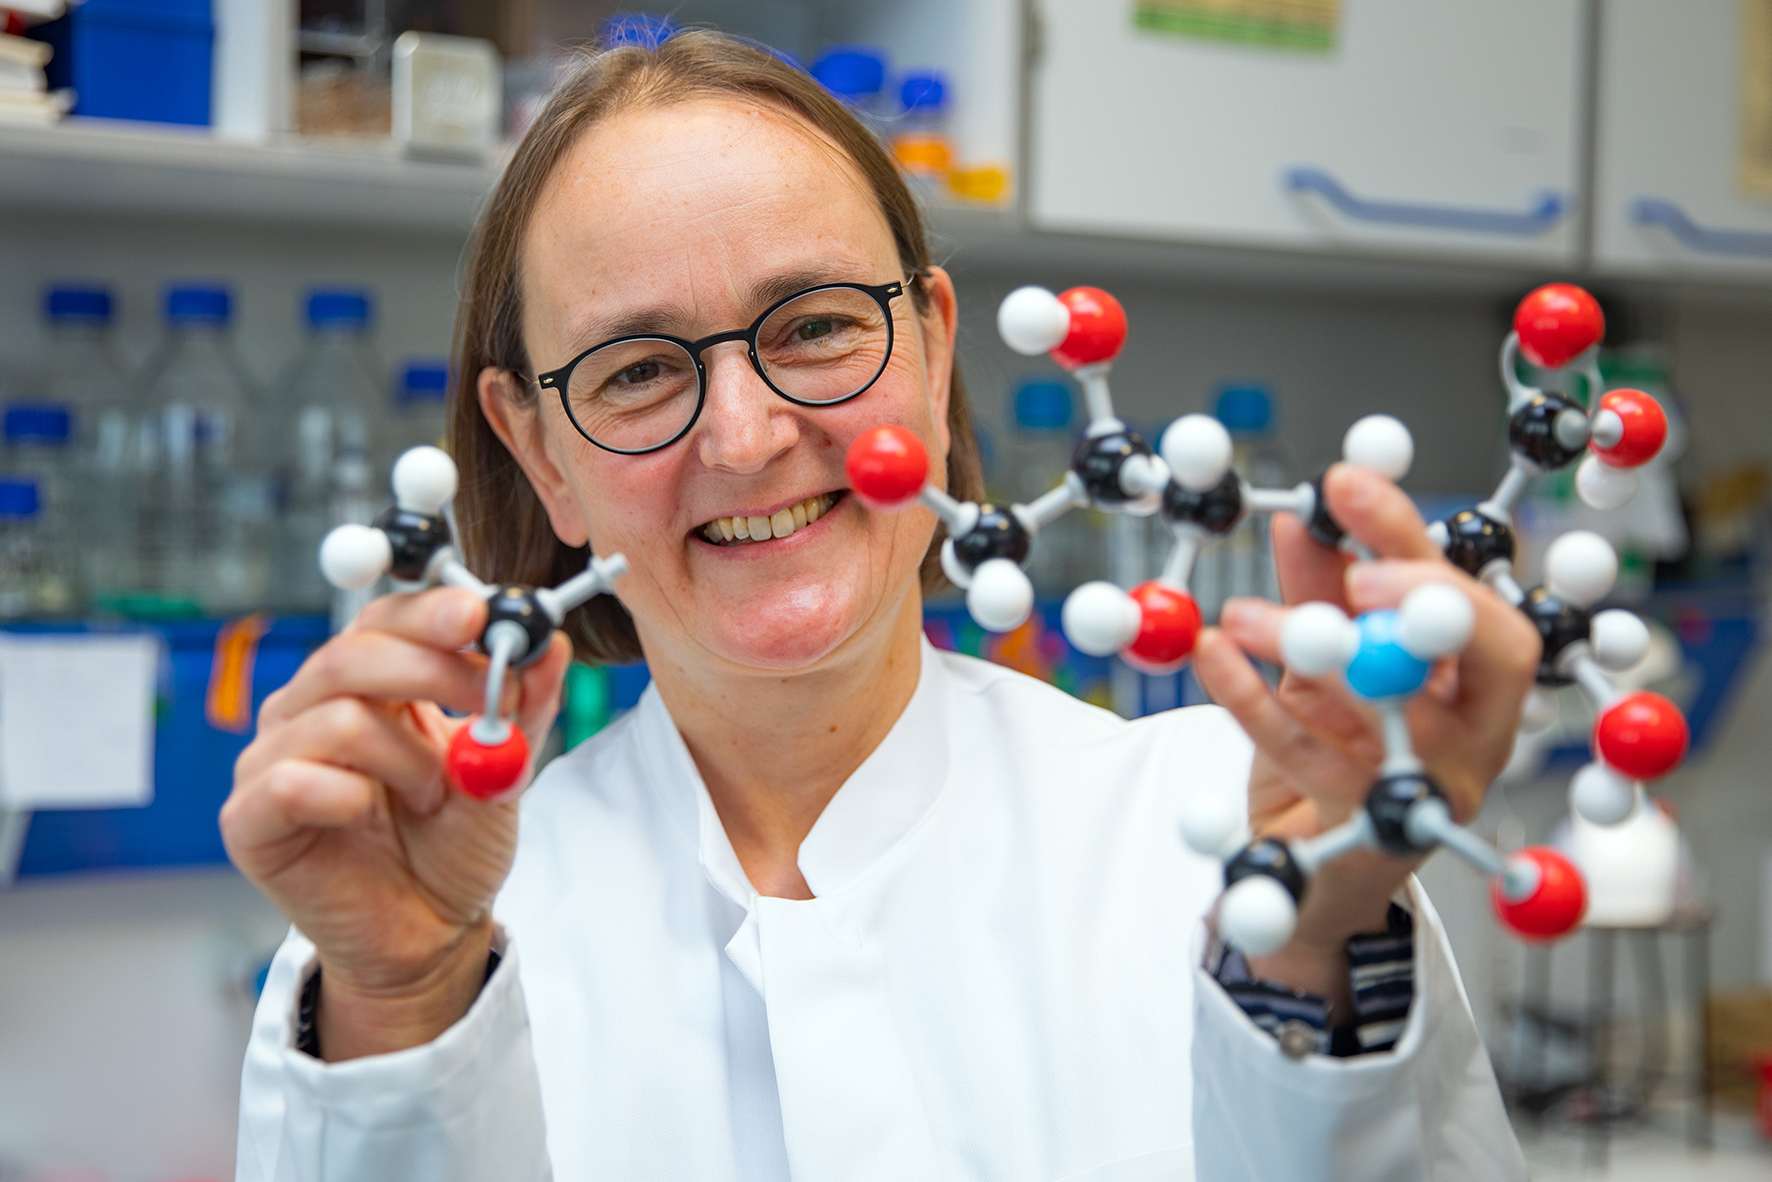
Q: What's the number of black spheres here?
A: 11